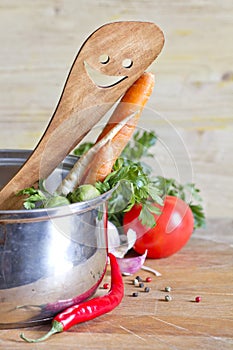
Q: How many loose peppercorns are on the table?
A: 10